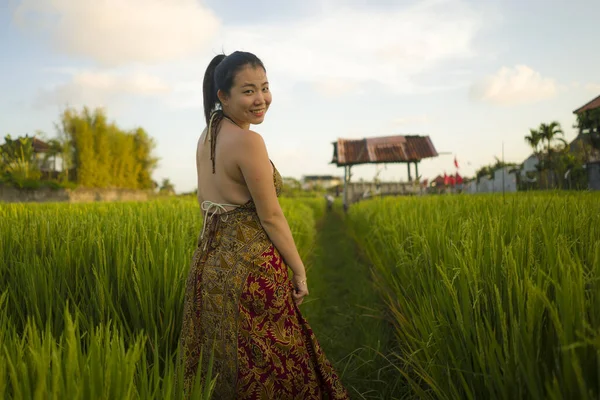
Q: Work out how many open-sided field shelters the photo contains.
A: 1